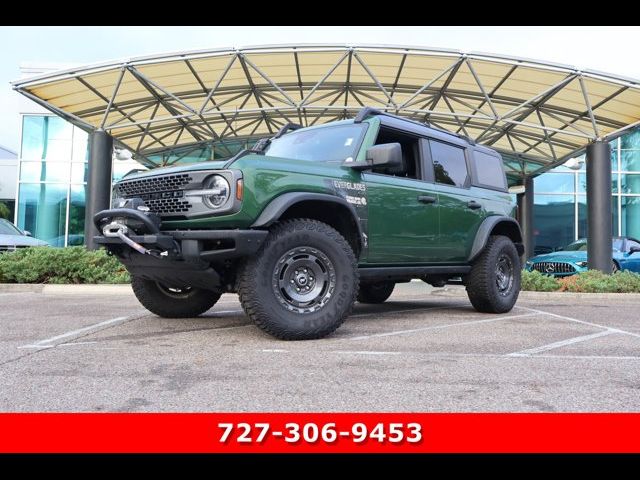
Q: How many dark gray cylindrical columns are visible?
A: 3